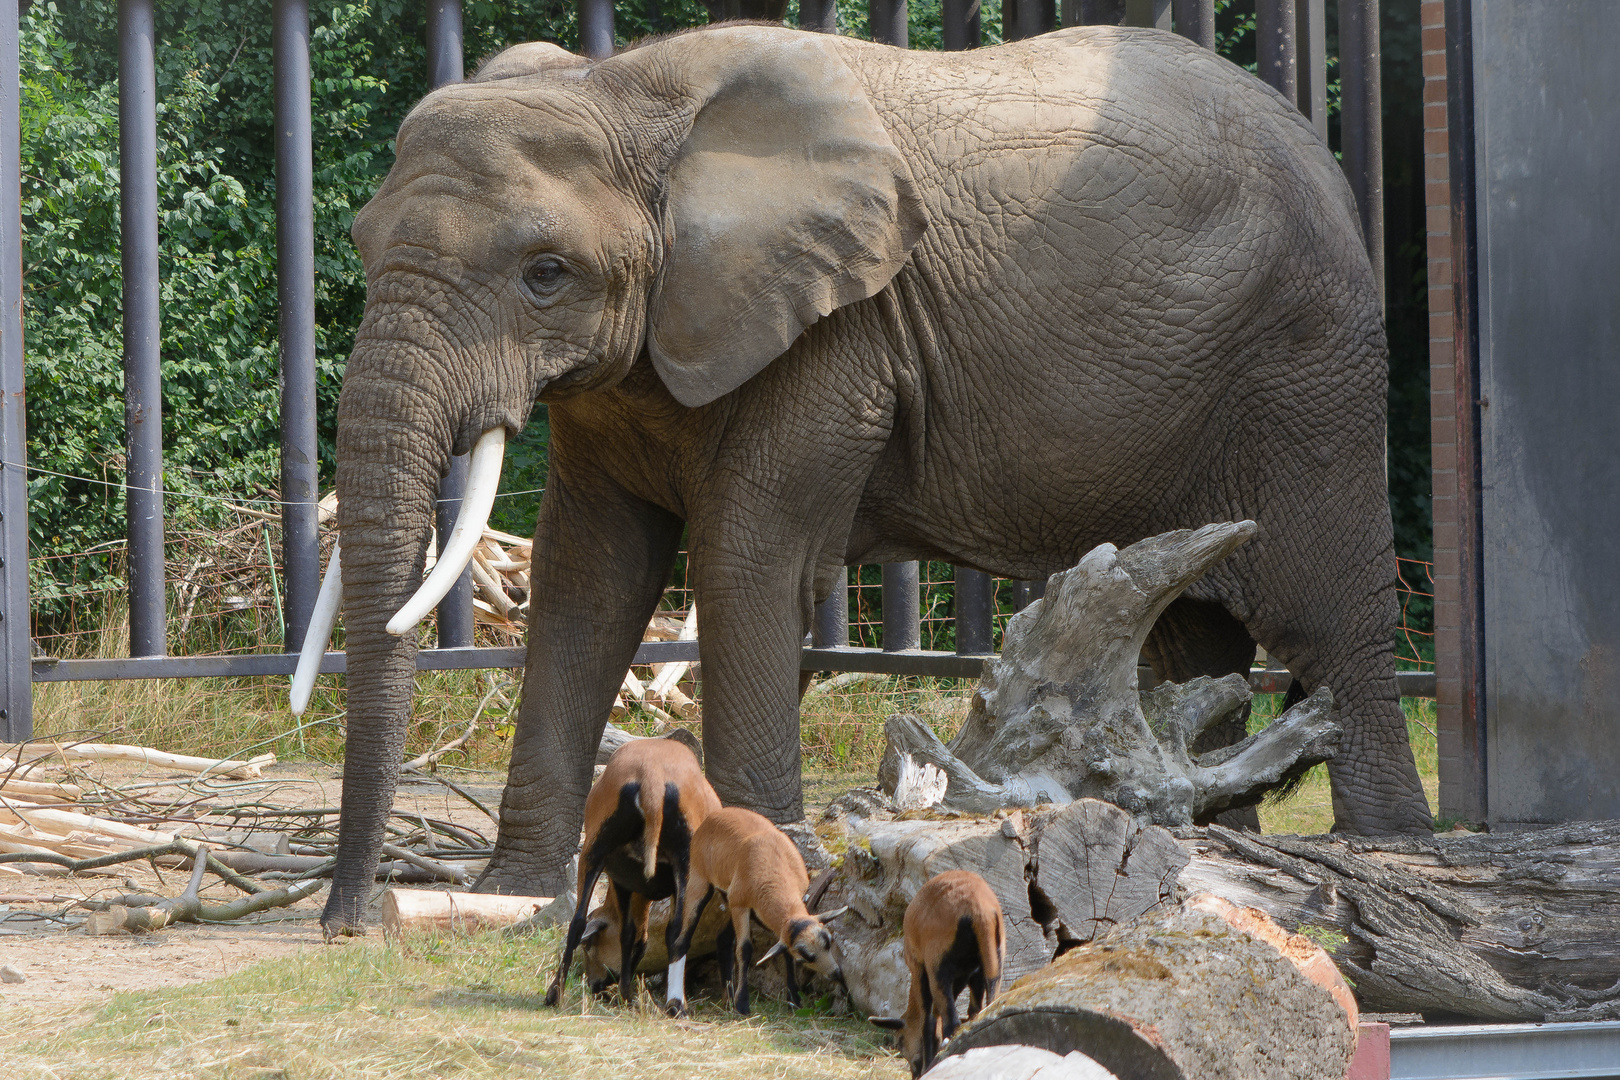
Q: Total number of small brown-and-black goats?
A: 3